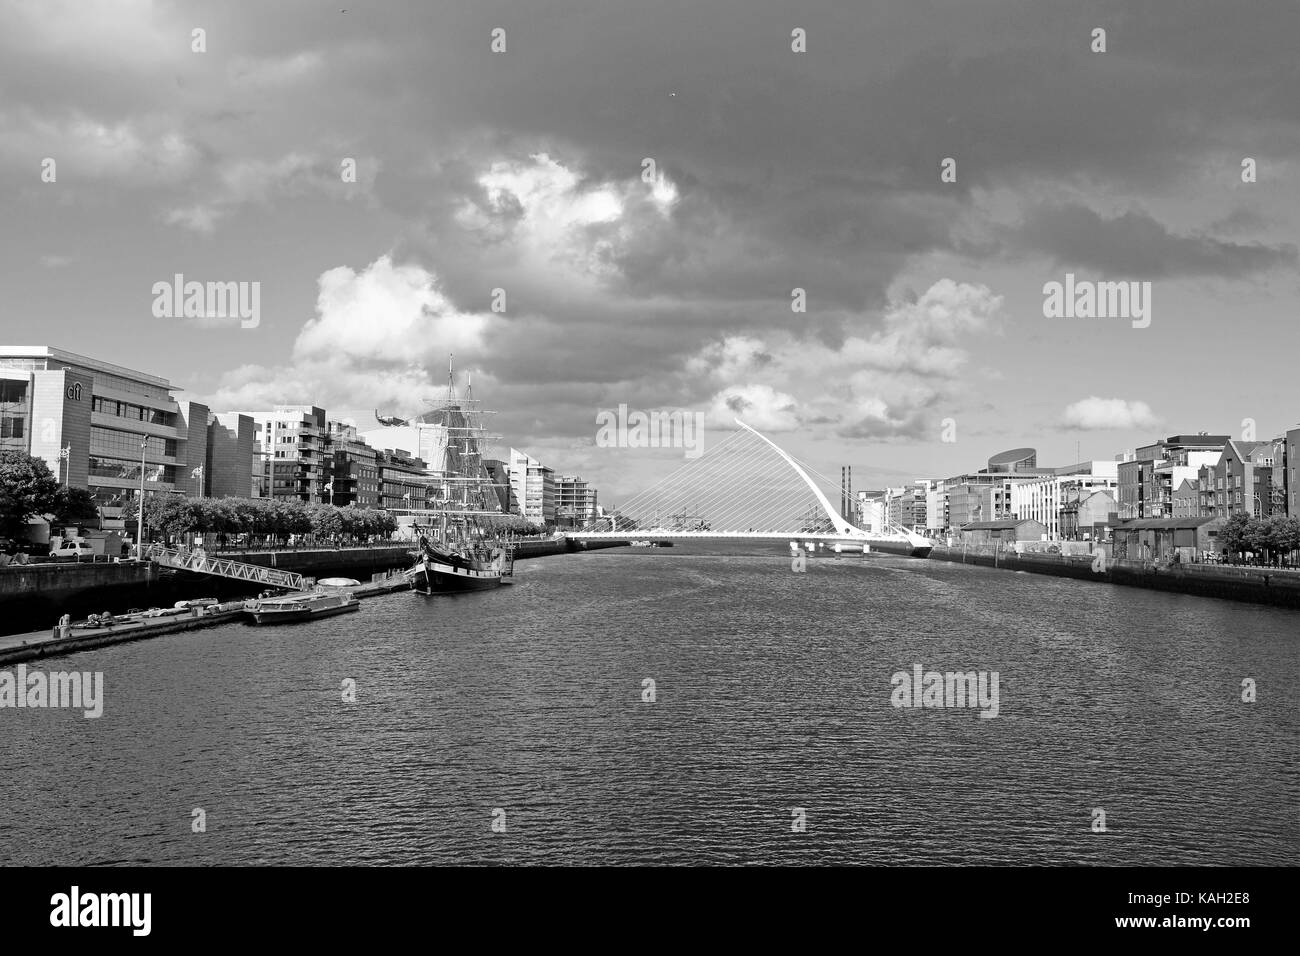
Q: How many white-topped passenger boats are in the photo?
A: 1